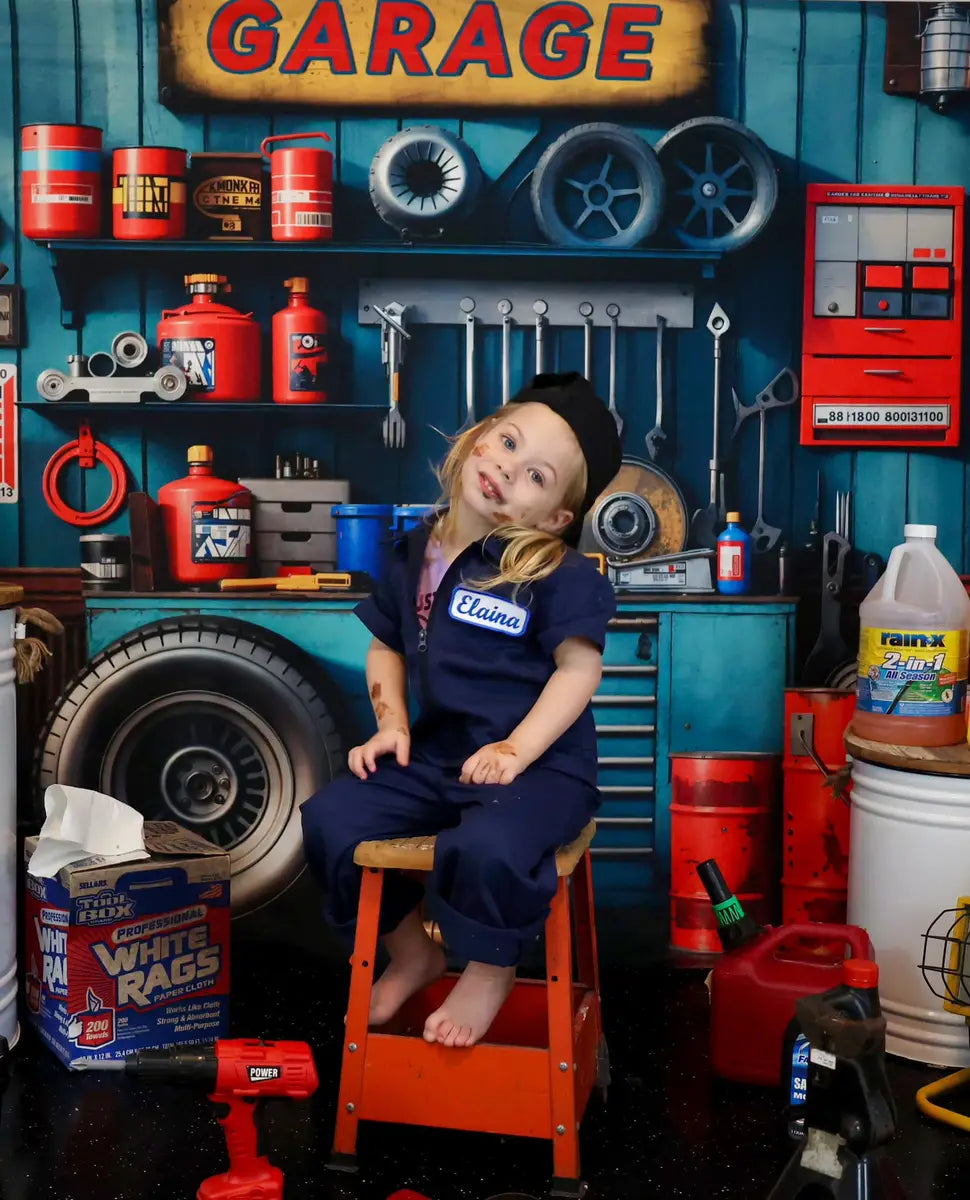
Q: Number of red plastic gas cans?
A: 1